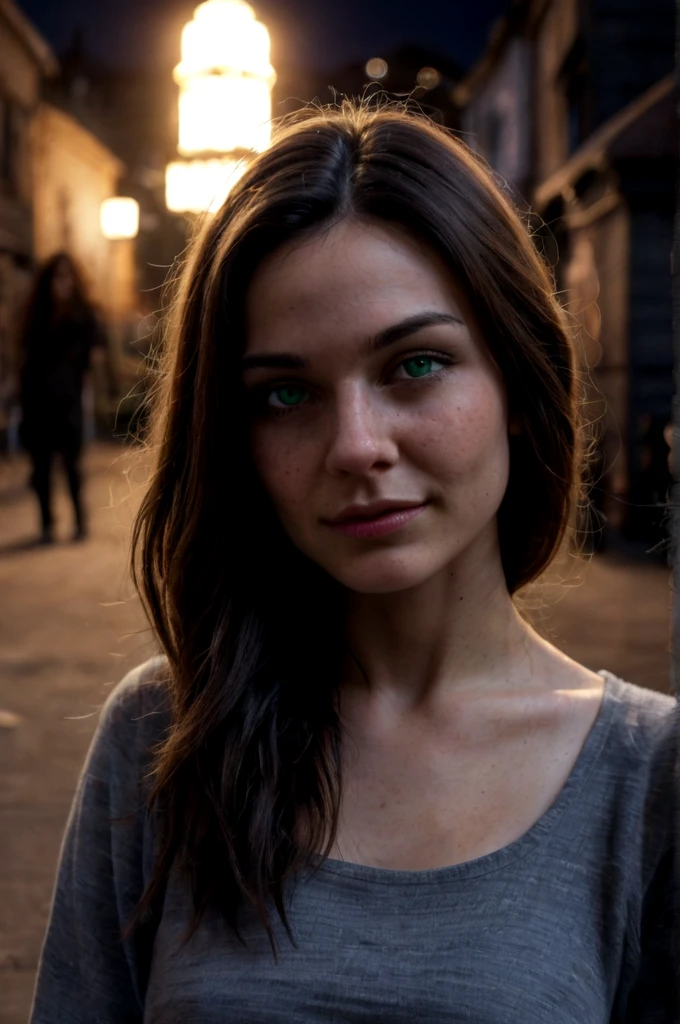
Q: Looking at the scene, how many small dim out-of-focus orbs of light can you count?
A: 2